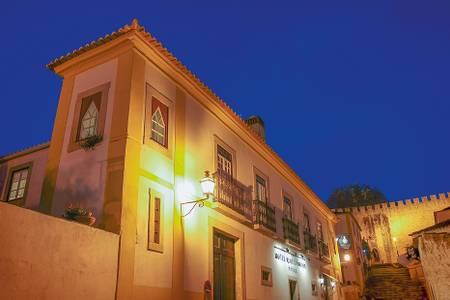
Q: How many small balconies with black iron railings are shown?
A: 5